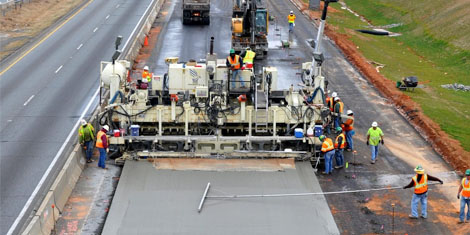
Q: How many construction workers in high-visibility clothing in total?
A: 14